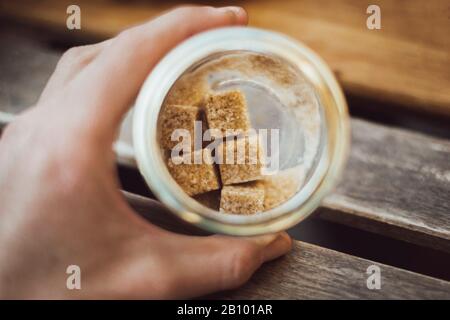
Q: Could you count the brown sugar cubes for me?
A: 5